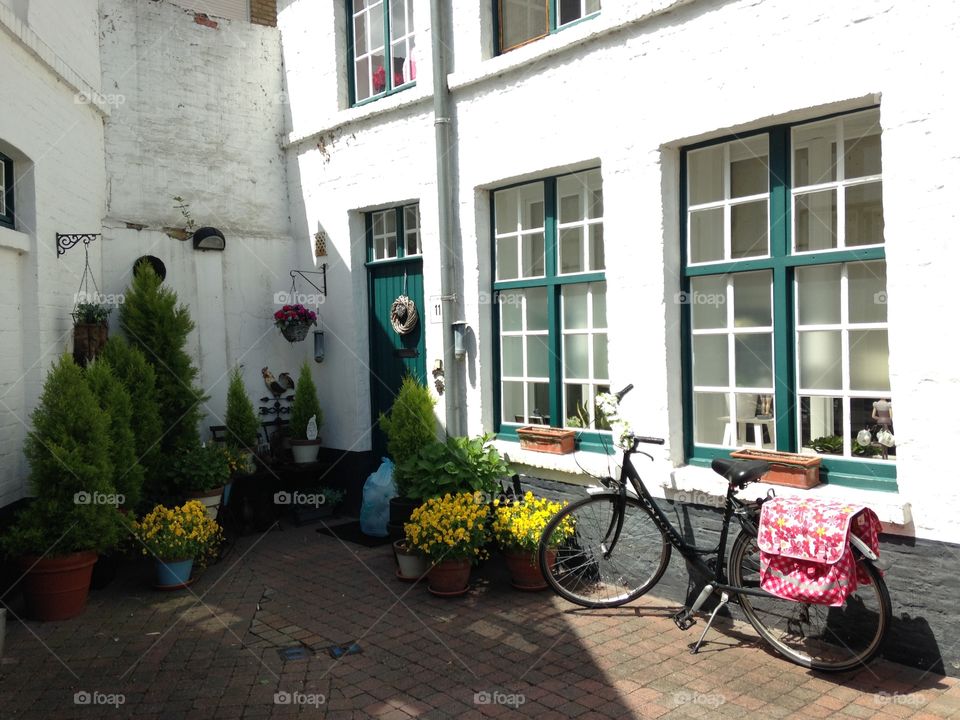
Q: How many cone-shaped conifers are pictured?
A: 7